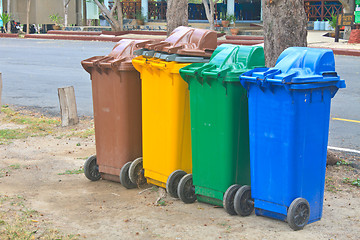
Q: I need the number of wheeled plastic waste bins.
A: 4